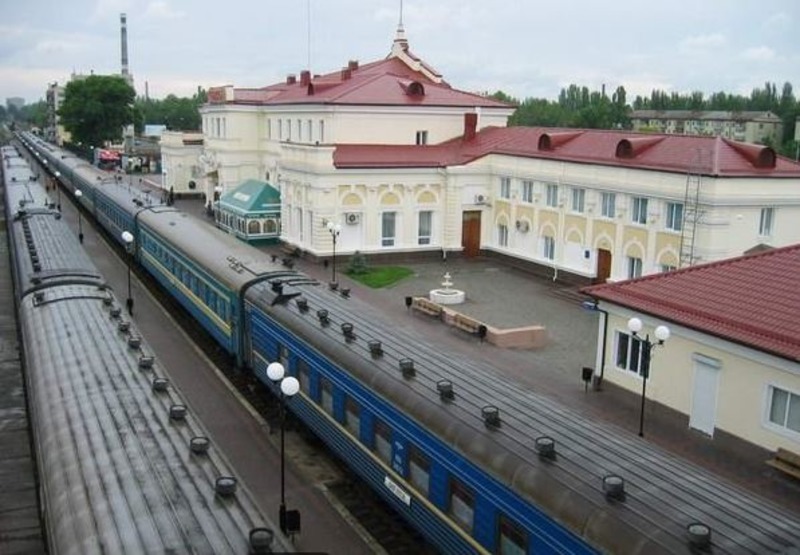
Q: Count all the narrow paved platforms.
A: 1